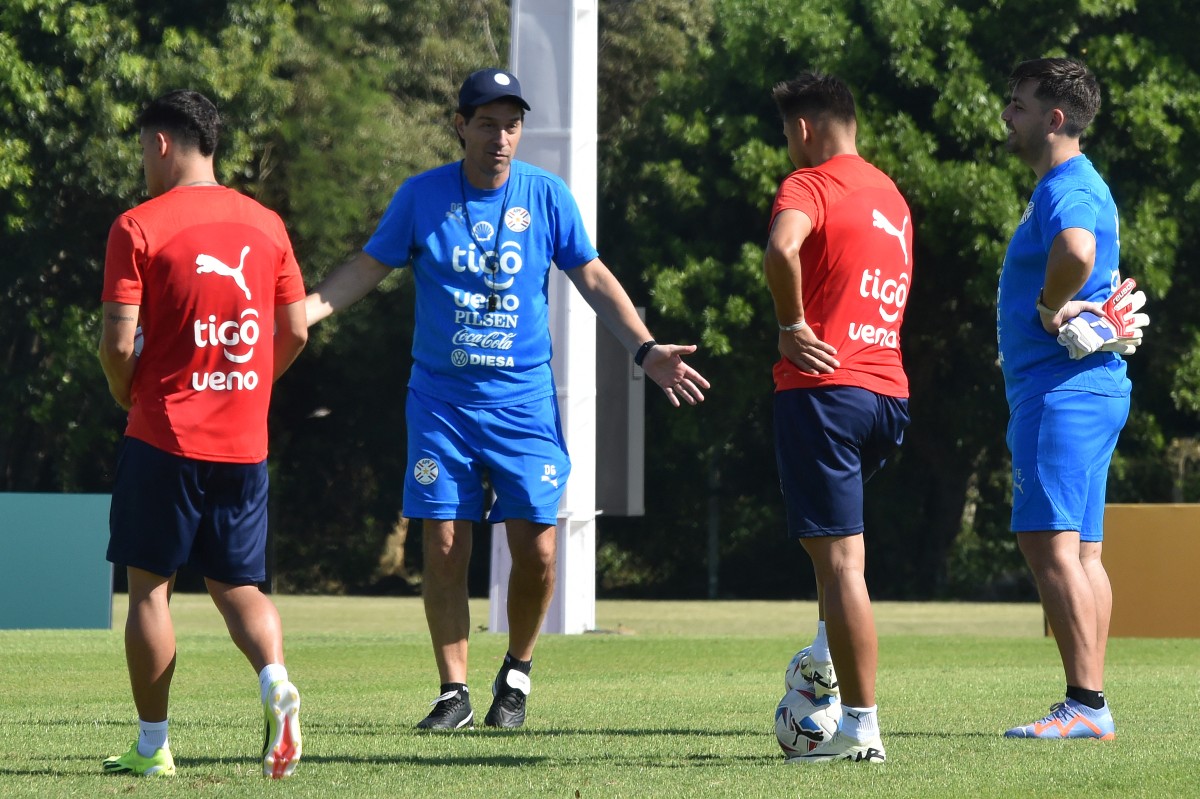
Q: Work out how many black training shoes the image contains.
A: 2